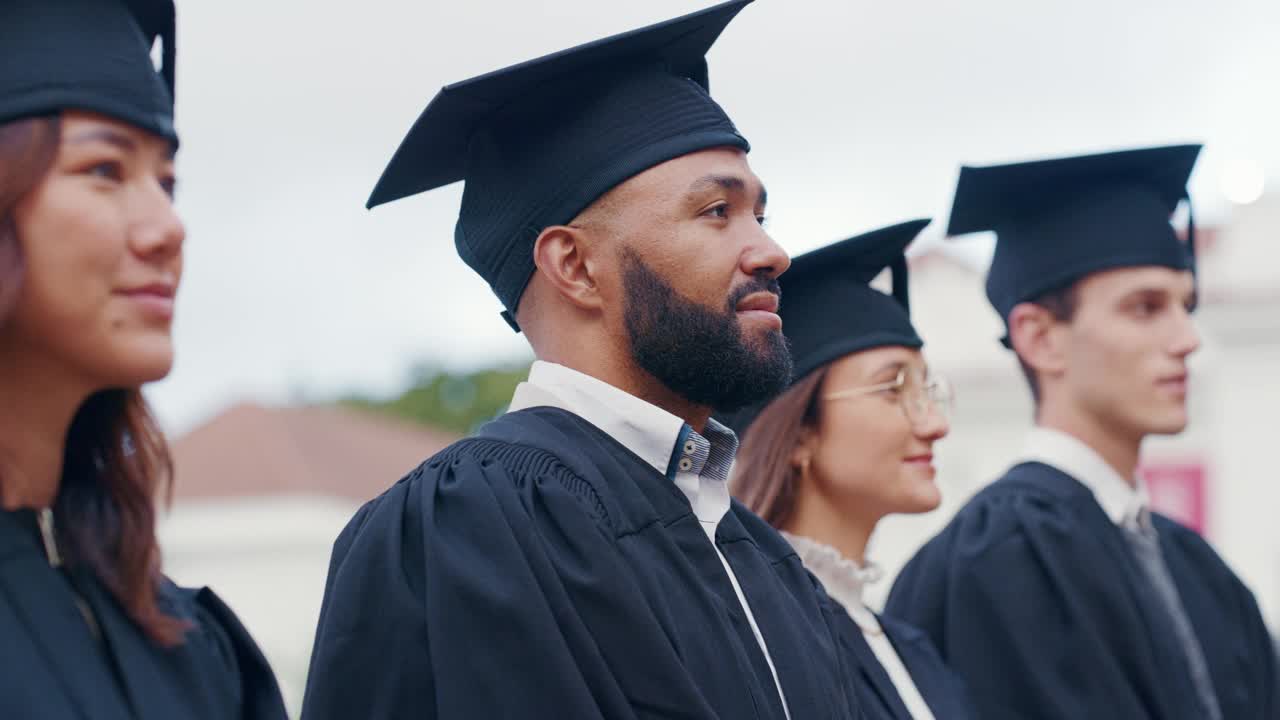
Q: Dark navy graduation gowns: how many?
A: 4